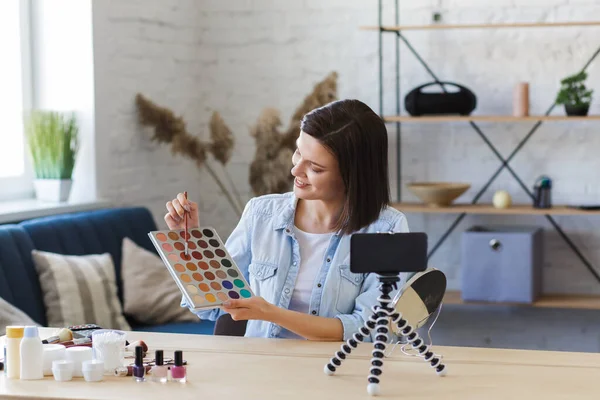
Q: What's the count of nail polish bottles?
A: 3